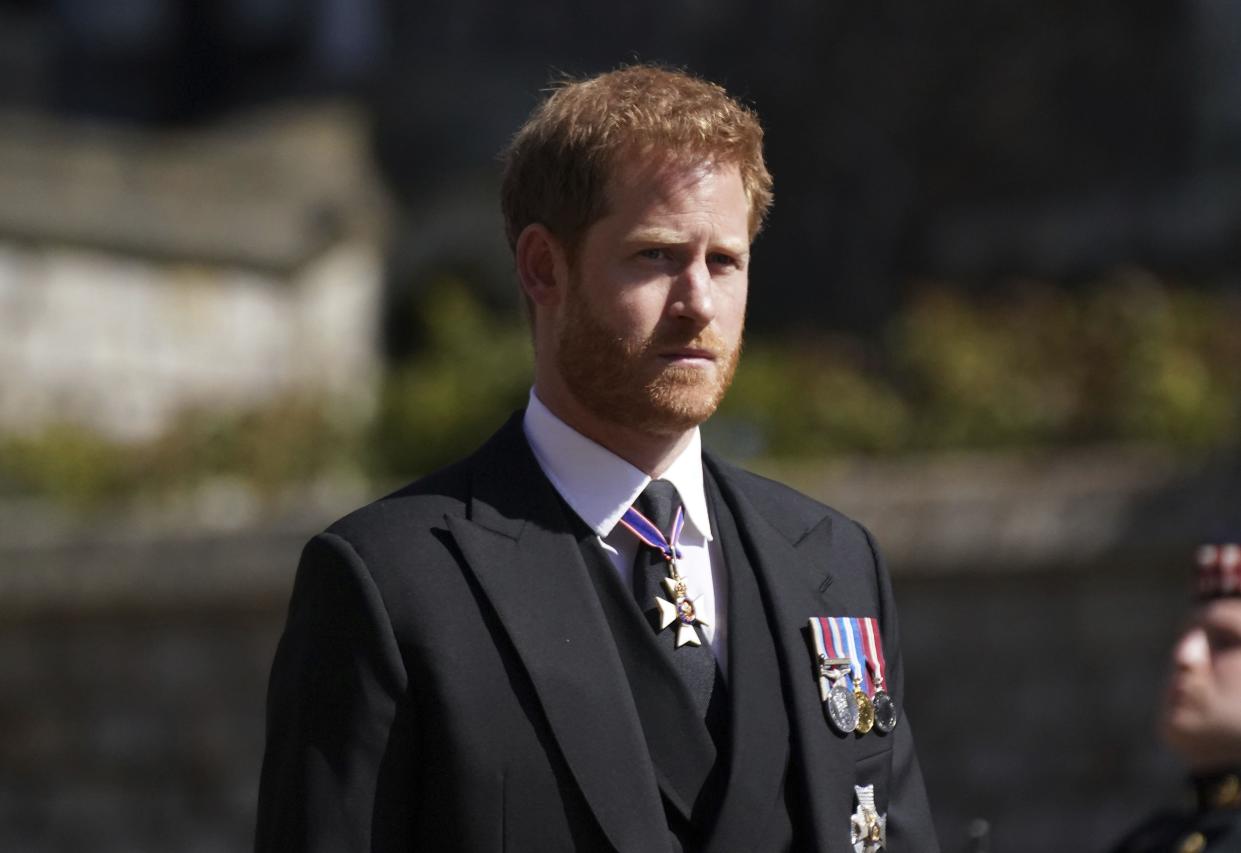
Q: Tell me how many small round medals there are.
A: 3